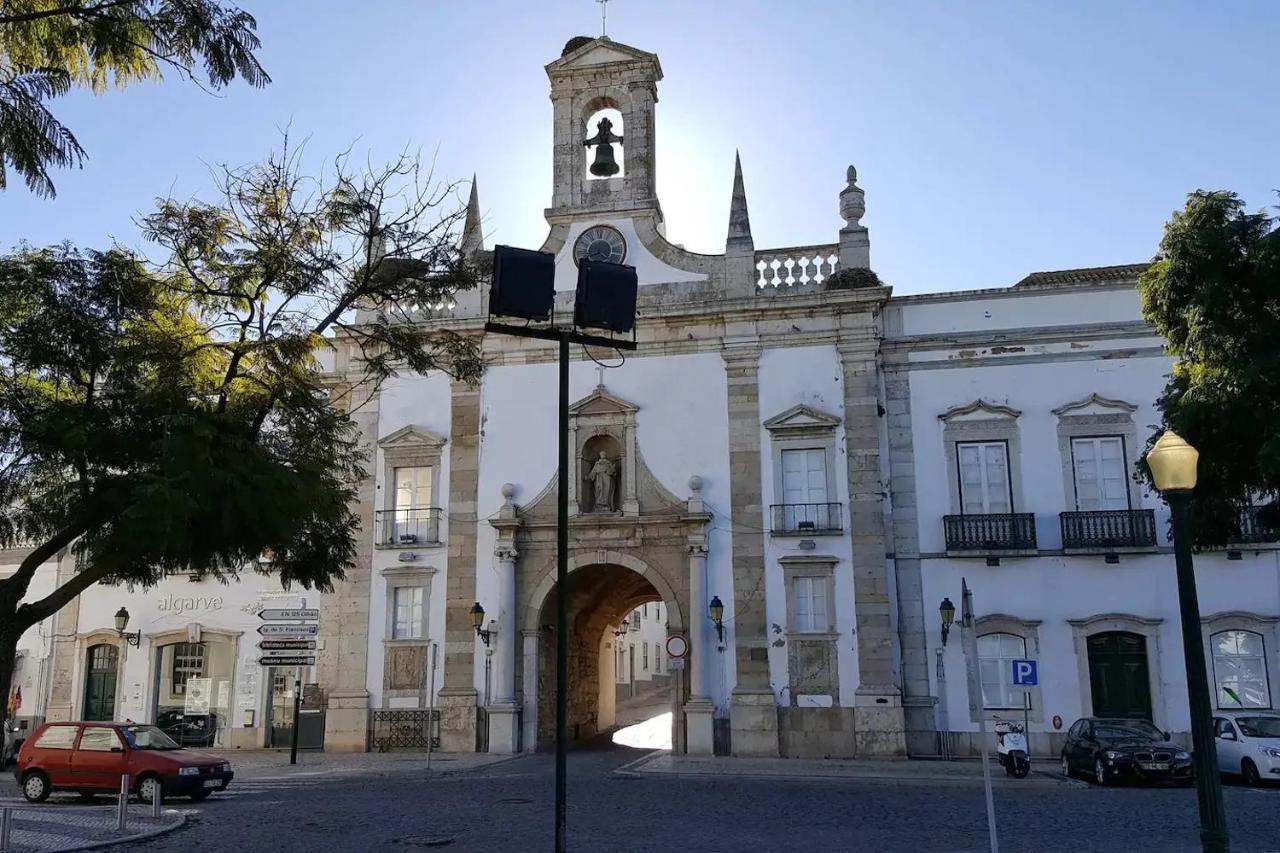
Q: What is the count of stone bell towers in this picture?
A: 1